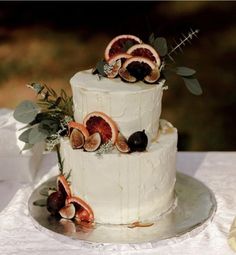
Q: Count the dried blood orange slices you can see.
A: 8